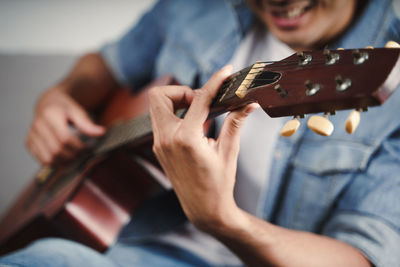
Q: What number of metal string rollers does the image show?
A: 6